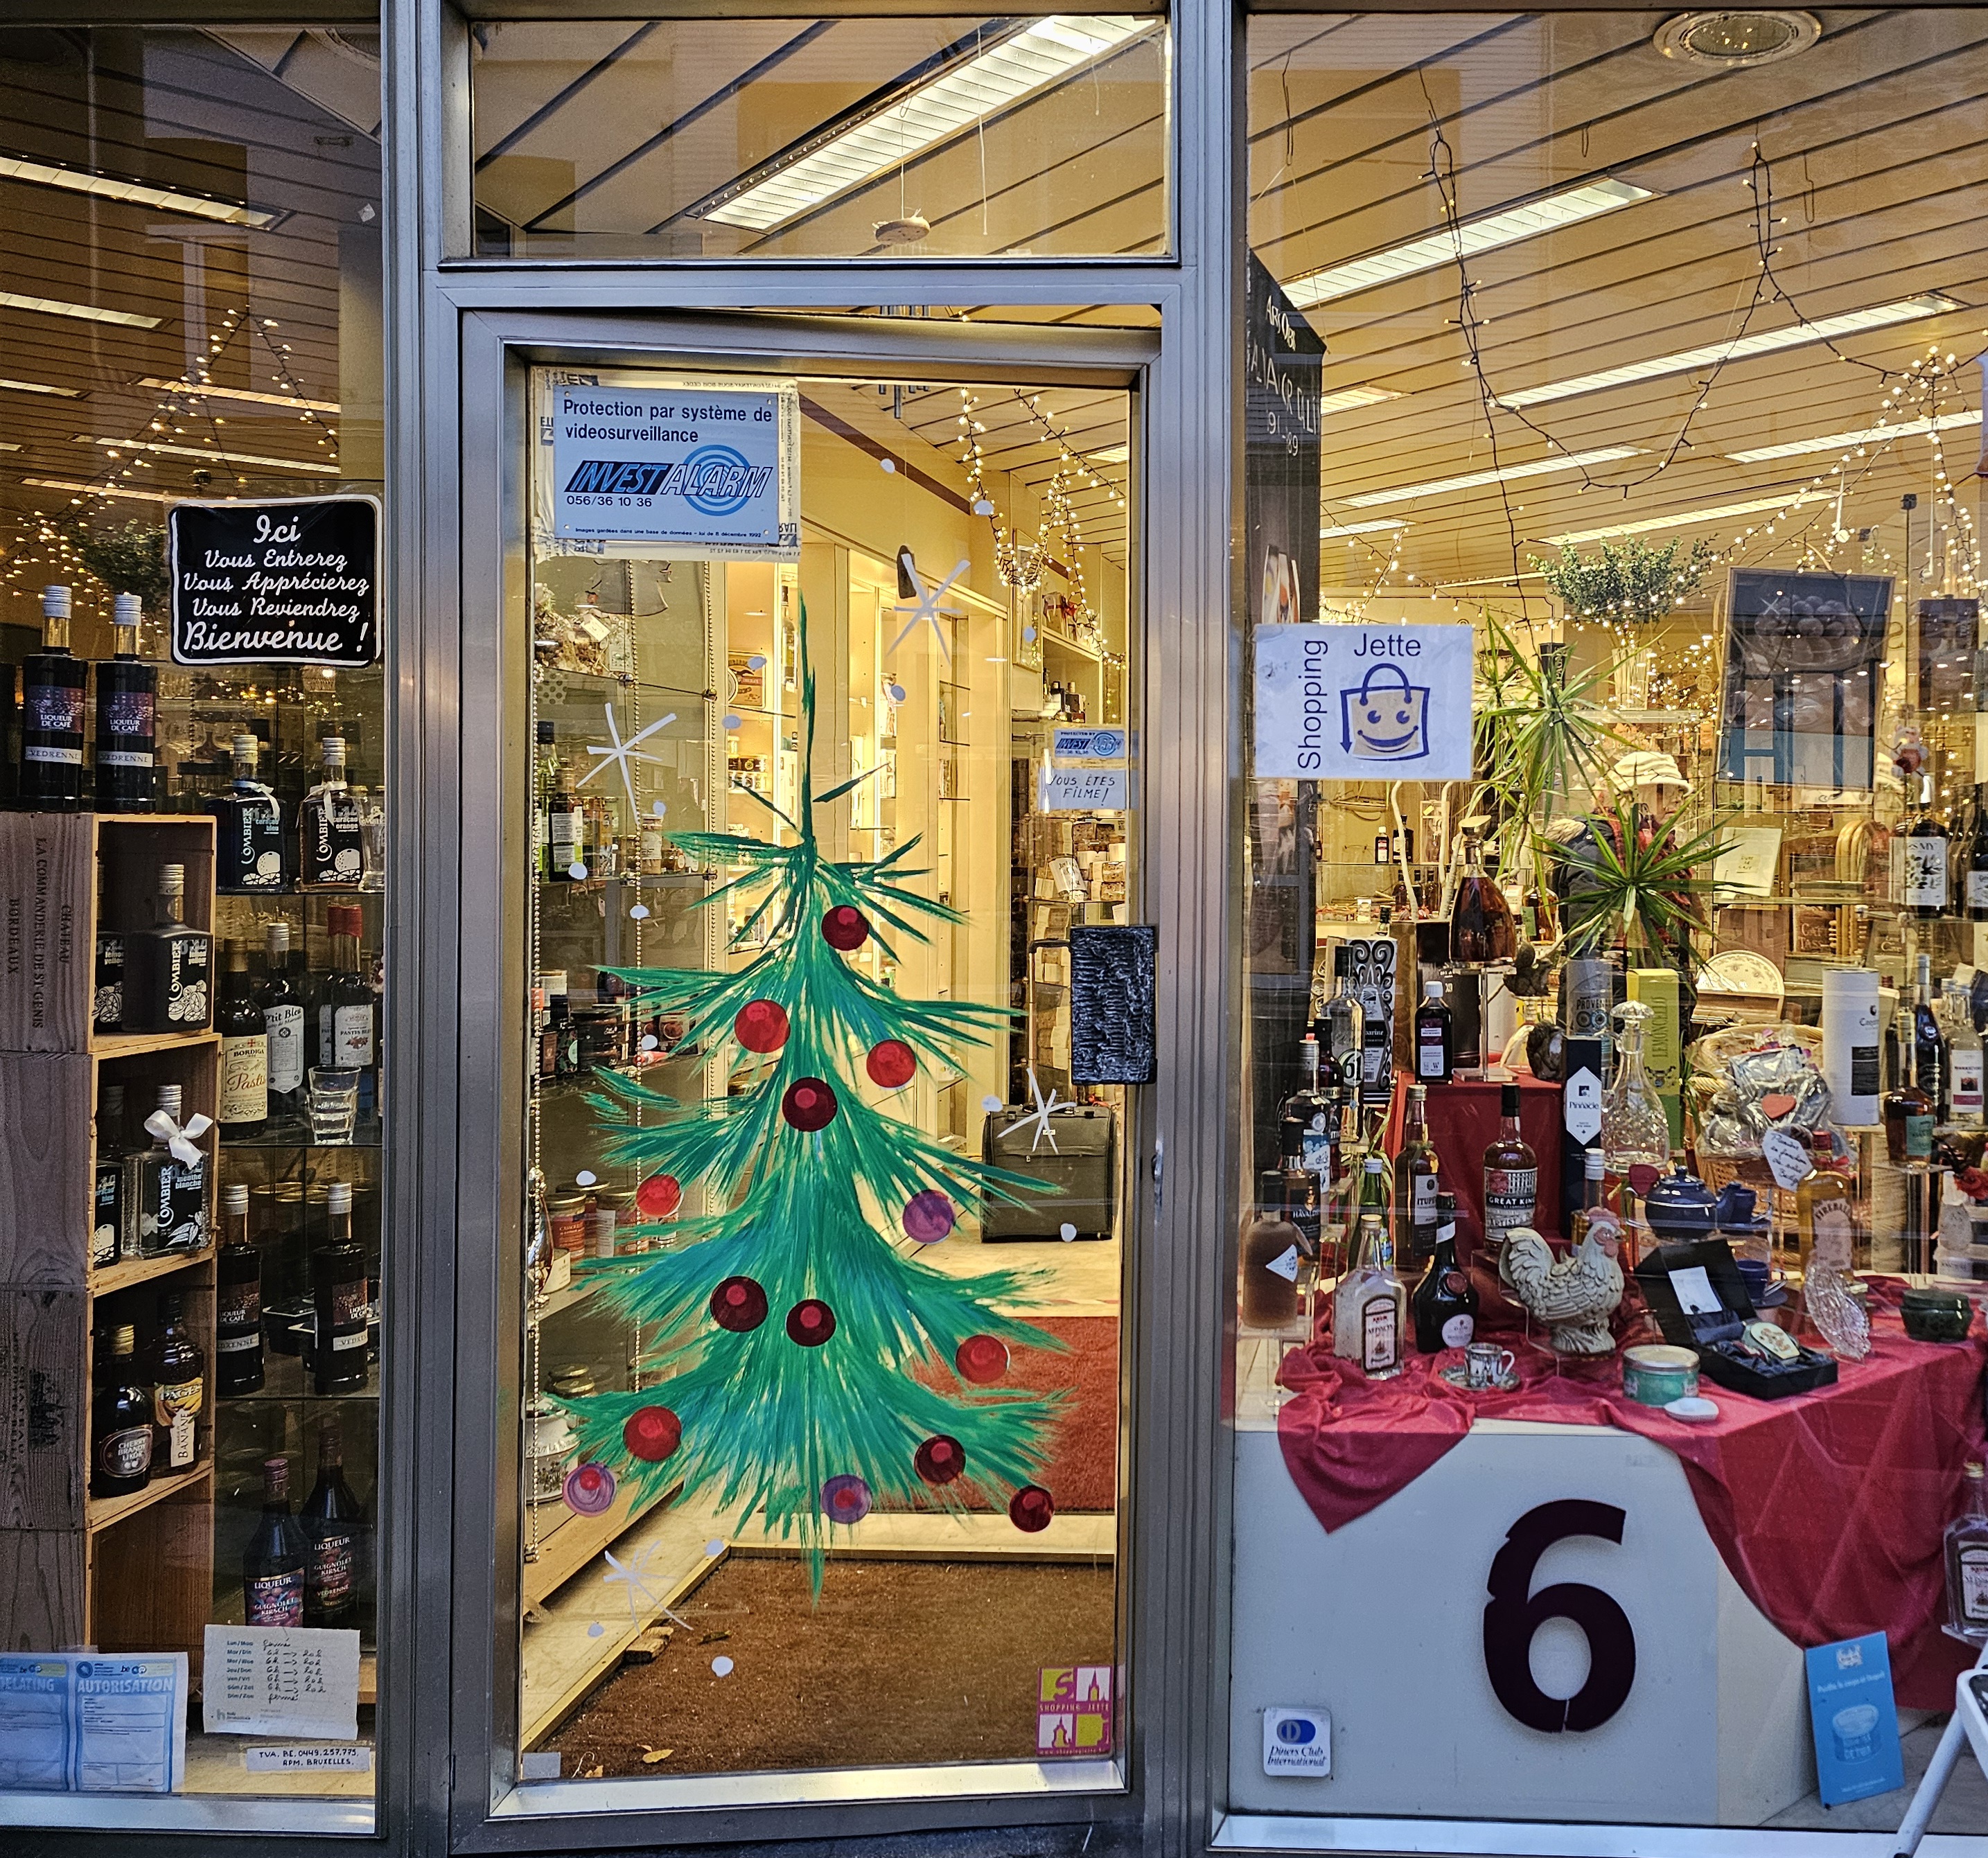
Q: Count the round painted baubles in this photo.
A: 14